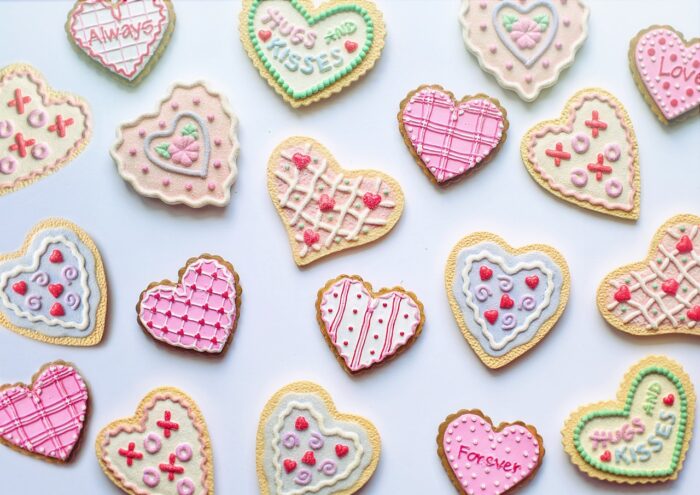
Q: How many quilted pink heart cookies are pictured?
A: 3